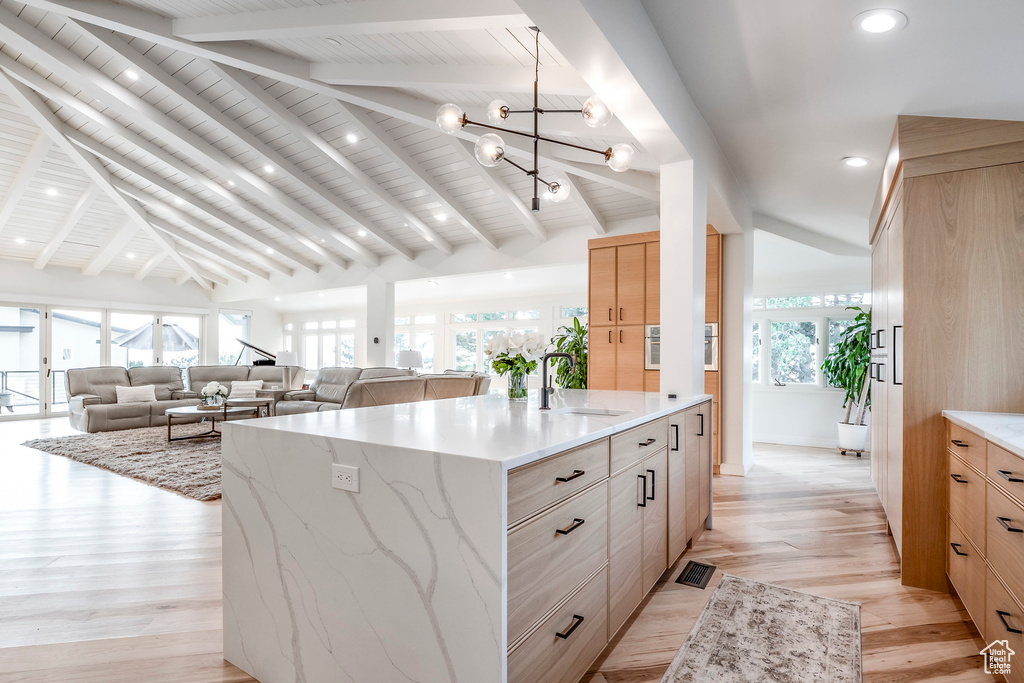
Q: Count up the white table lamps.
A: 2